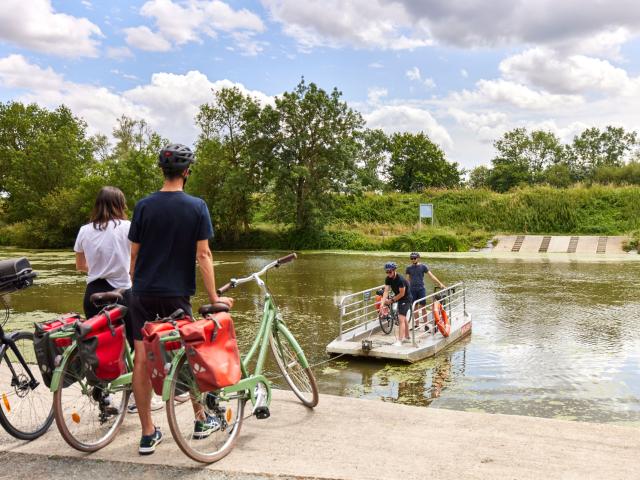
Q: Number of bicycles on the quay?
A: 3